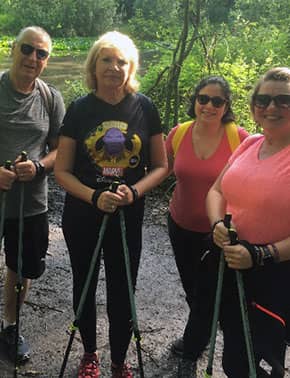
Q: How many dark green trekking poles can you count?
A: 6